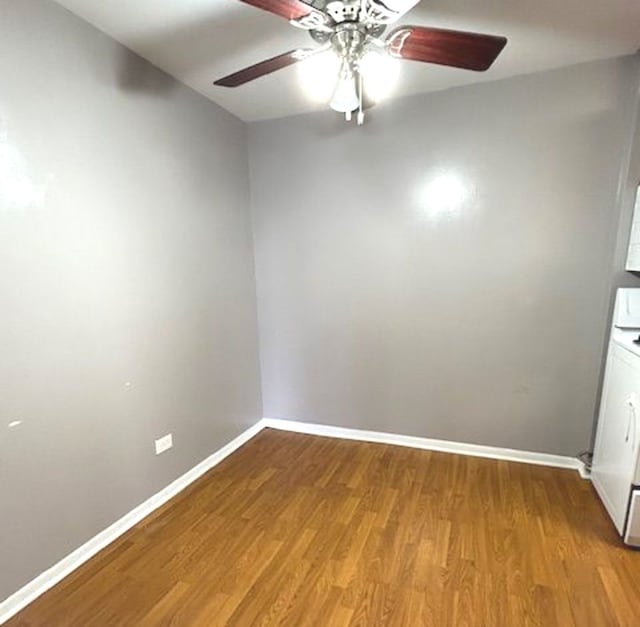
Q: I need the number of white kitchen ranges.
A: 1